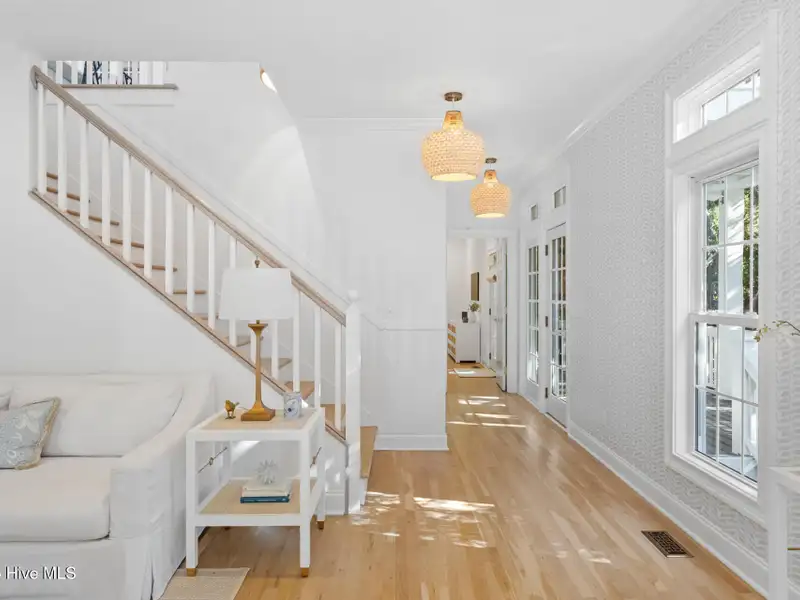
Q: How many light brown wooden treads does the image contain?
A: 12